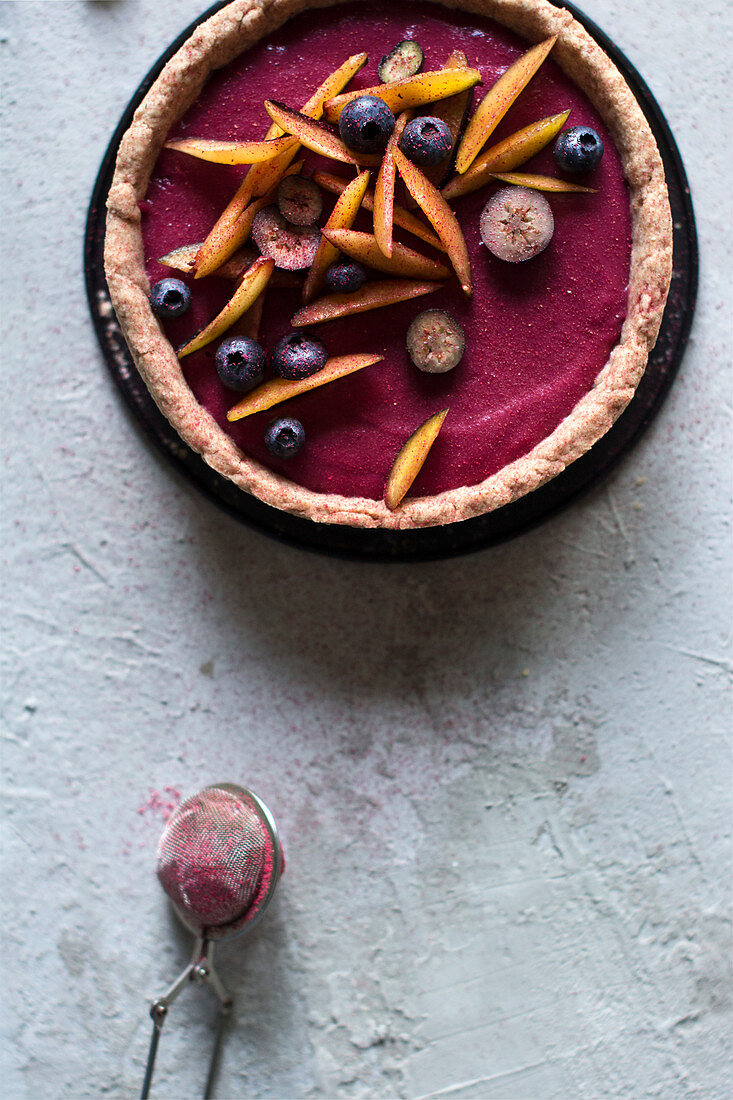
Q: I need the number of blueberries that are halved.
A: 5